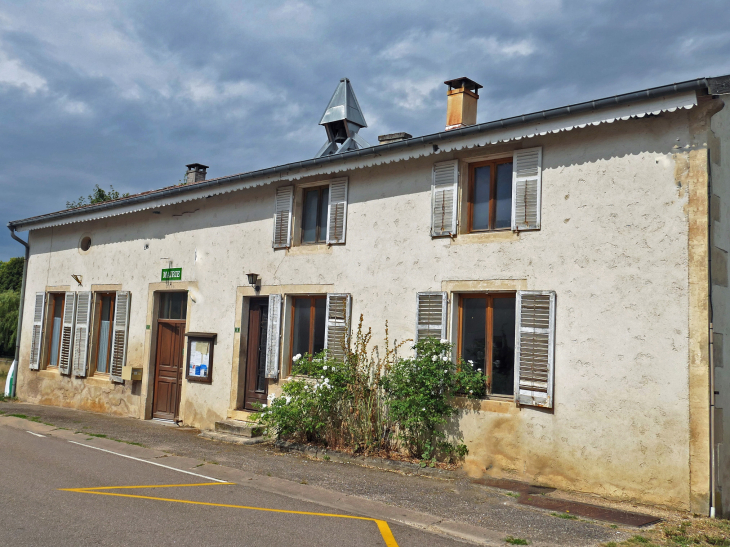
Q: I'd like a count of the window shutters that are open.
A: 12